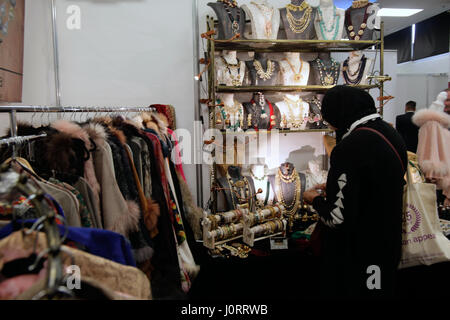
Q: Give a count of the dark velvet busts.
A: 9